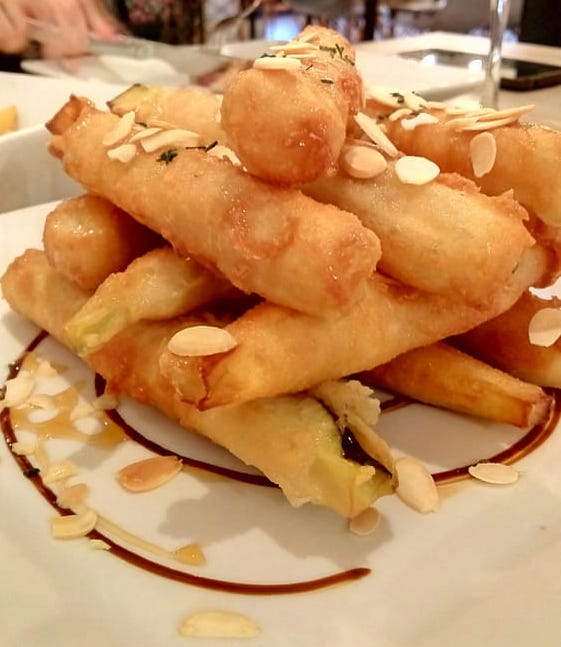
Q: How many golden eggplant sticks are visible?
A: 11